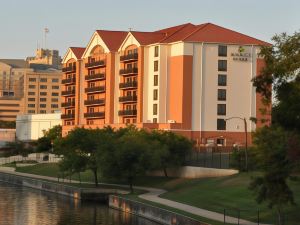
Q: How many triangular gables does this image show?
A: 3